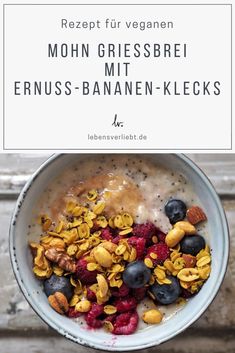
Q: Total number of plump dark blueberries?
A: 5